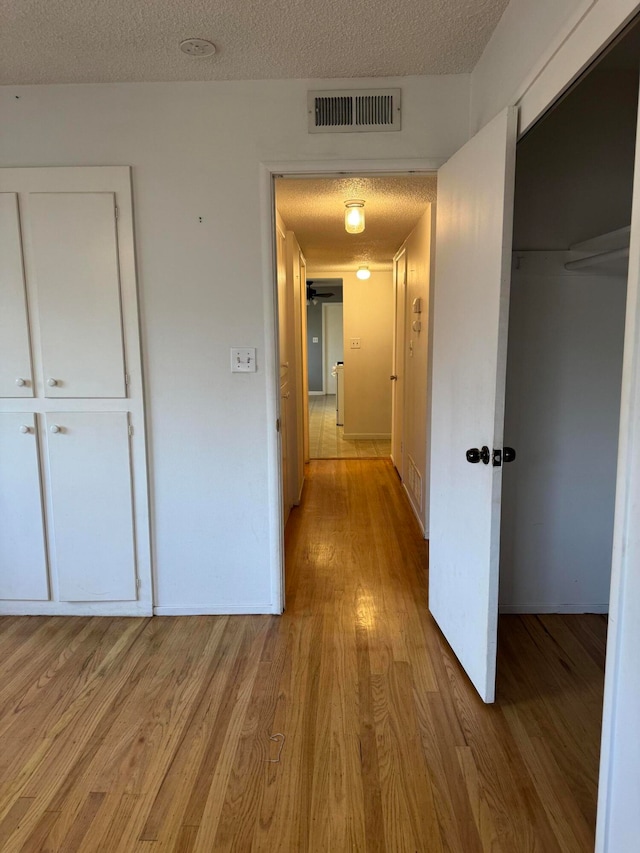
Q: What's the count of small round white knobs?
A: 4